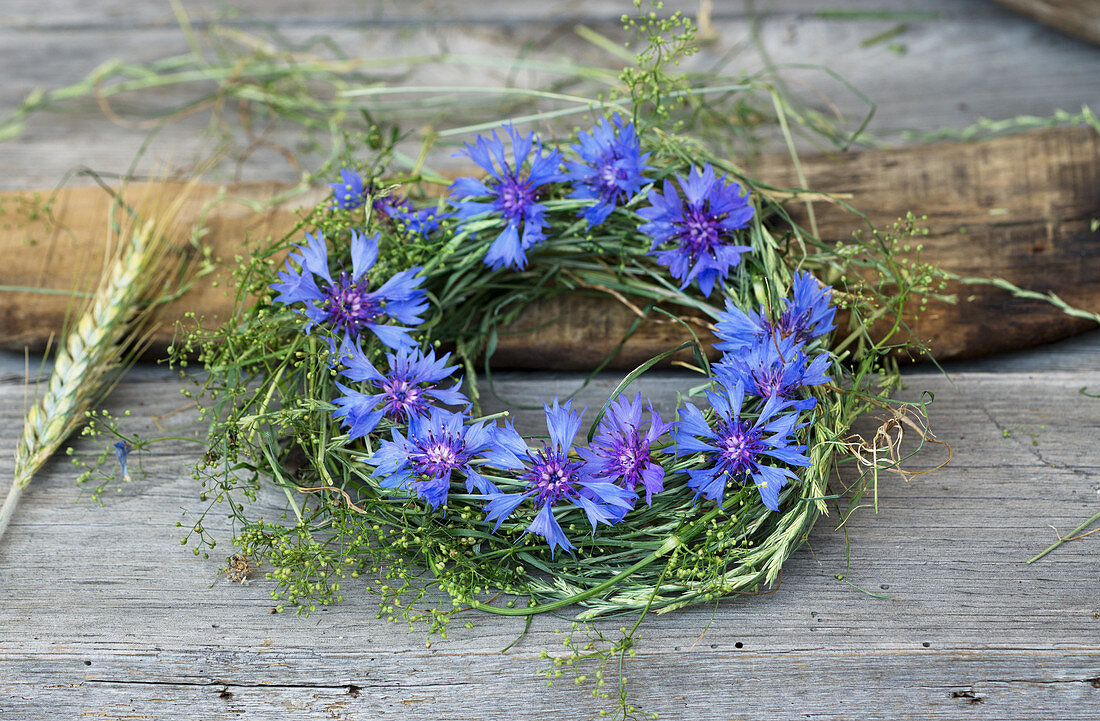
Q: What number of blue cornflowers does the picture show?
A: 12